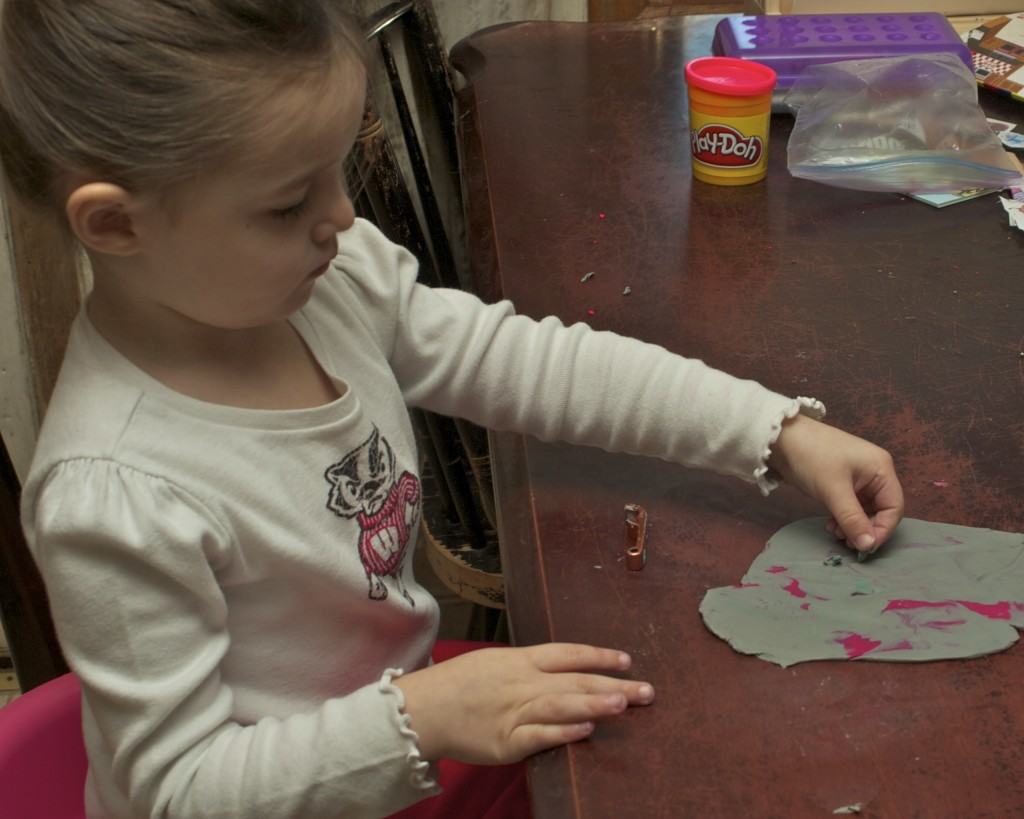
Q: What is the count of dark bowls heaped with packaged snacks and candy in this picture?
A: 0